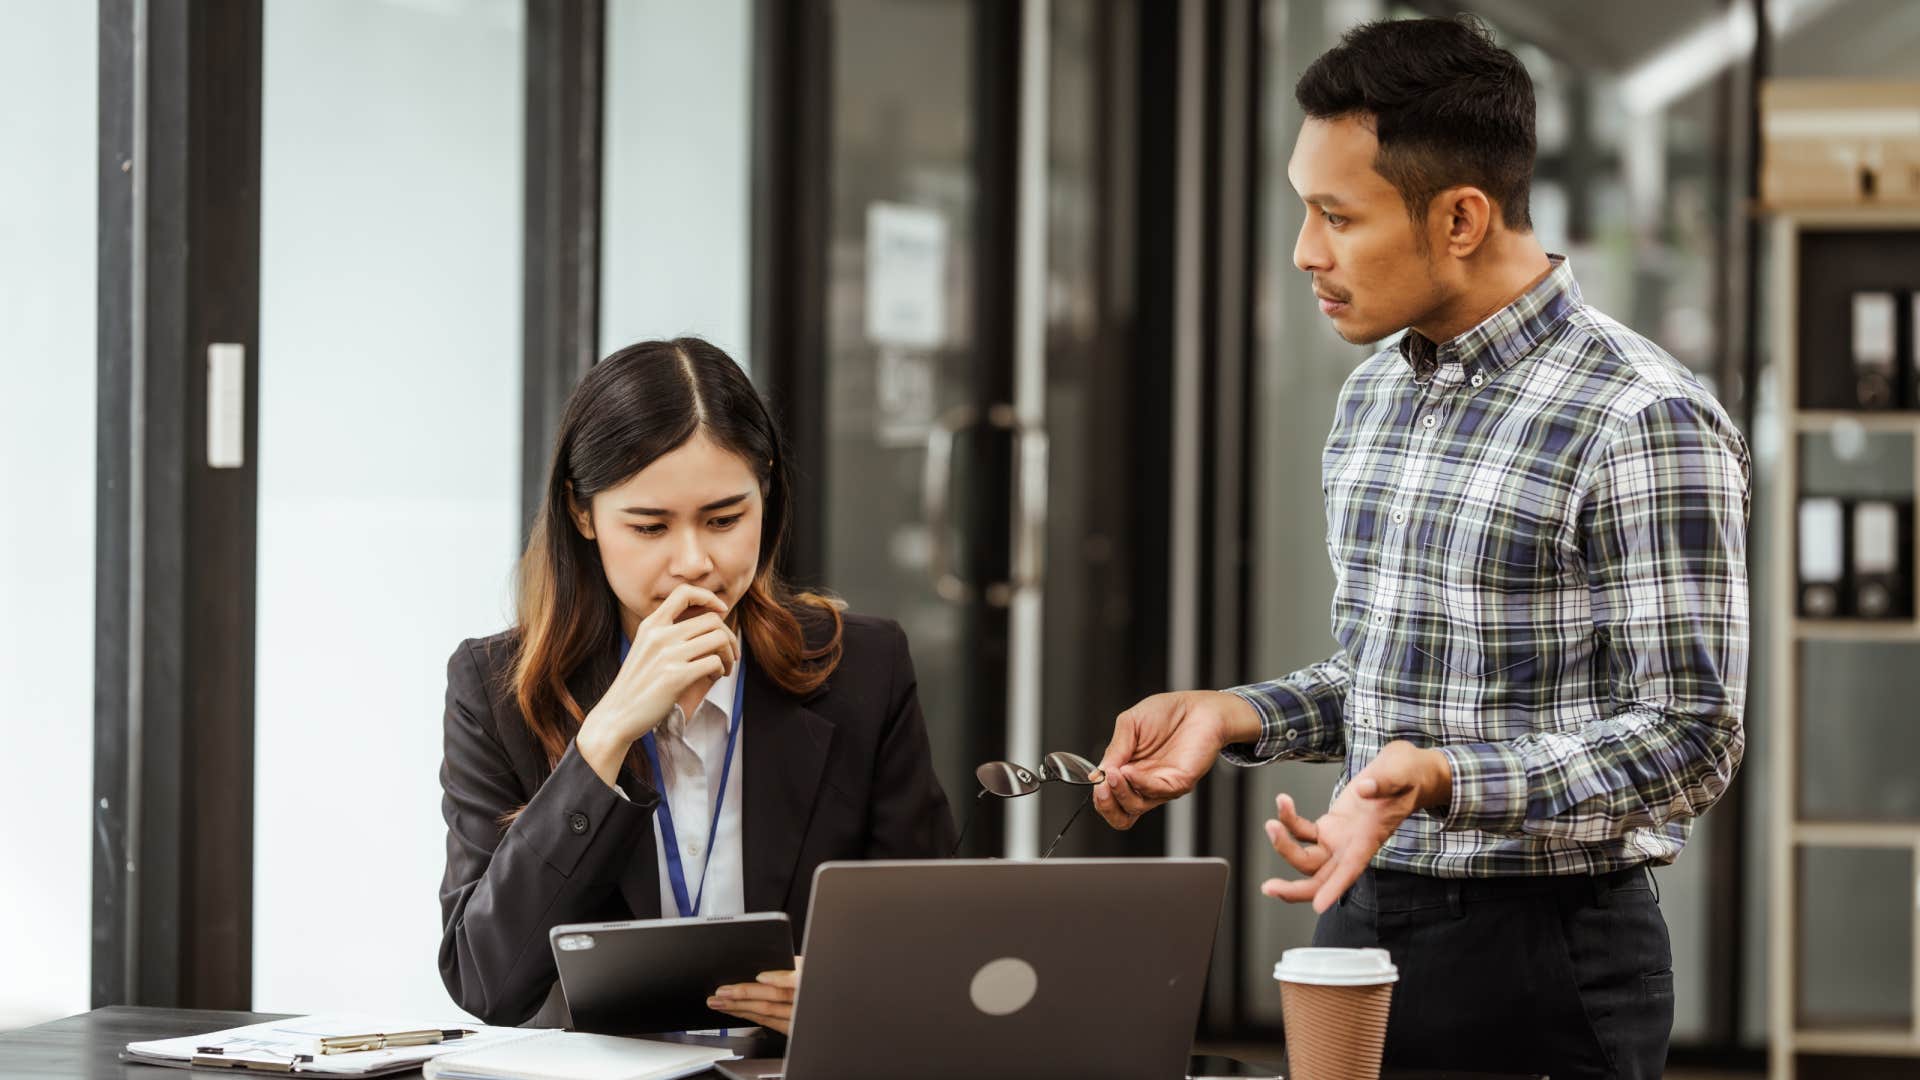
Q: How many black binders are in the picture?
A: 4